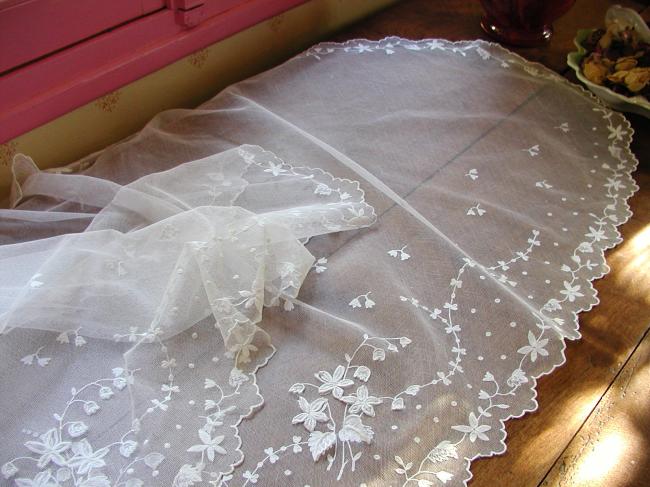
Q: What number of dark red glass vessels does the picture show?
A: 1